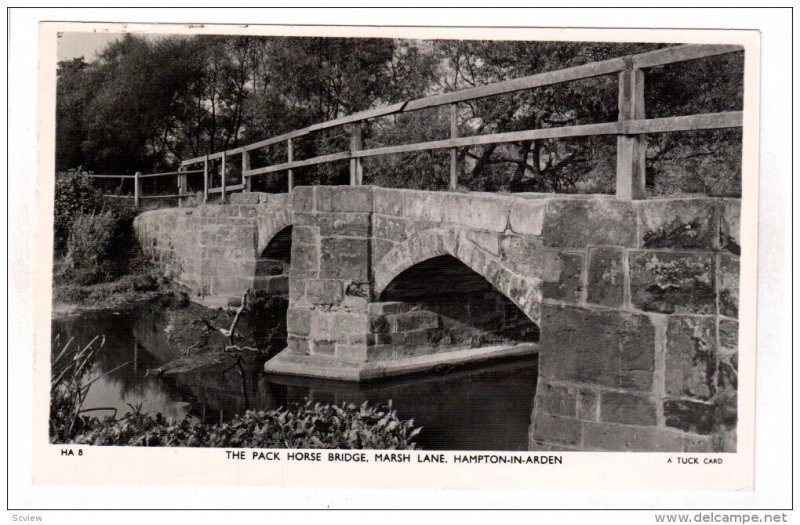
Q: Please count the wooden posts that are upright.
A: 9